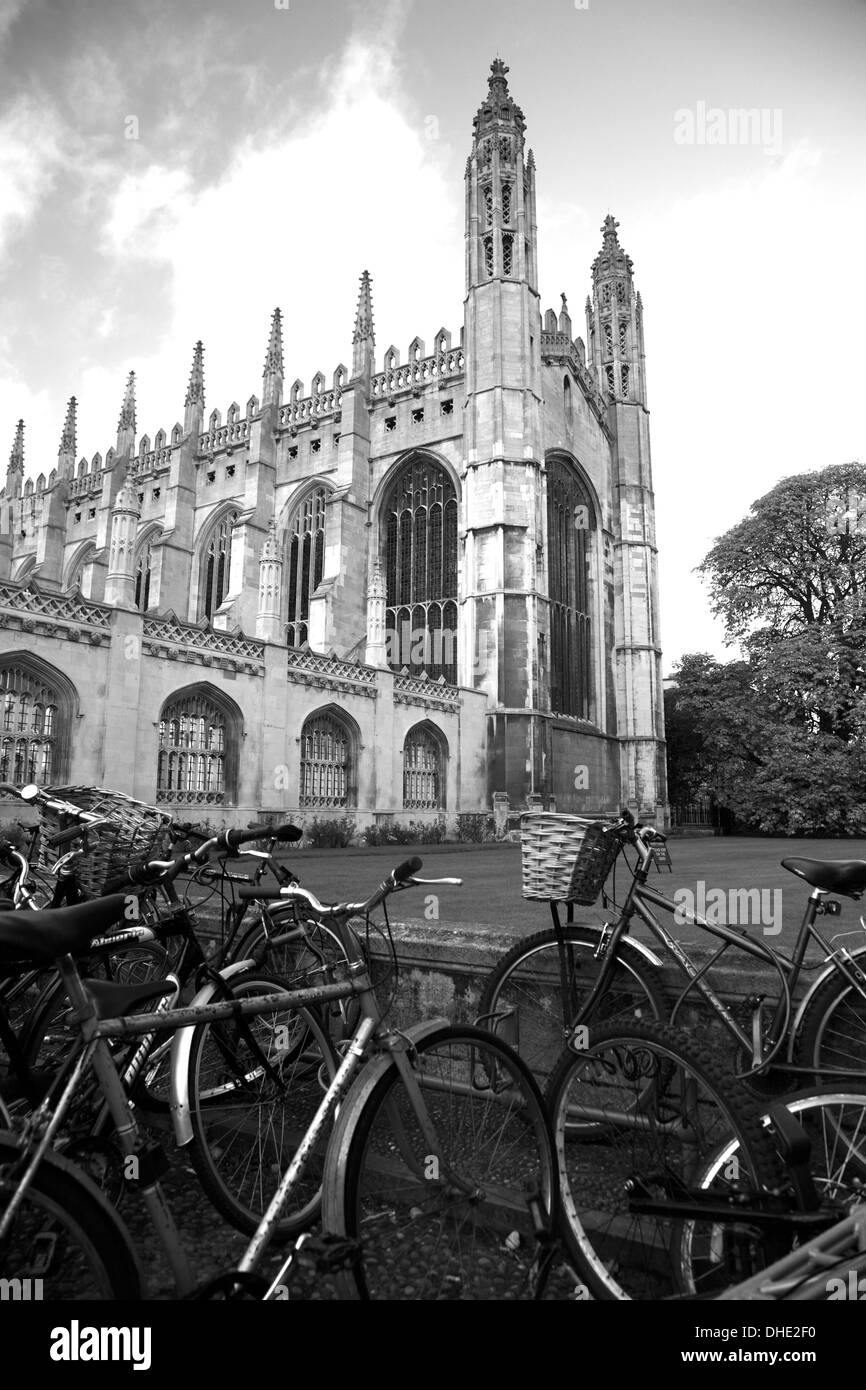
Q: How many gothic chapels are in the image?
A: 1